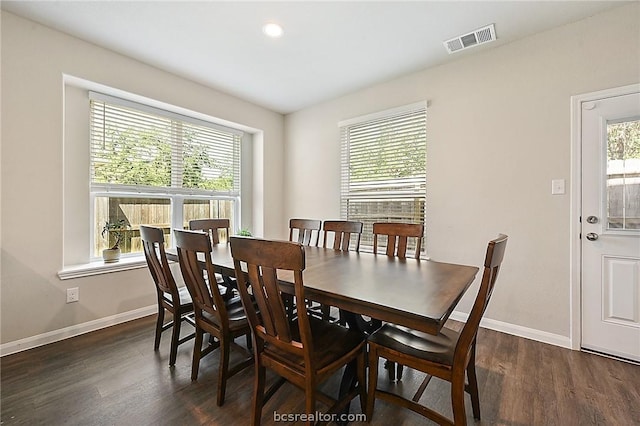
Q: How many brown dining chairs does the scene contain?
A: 8